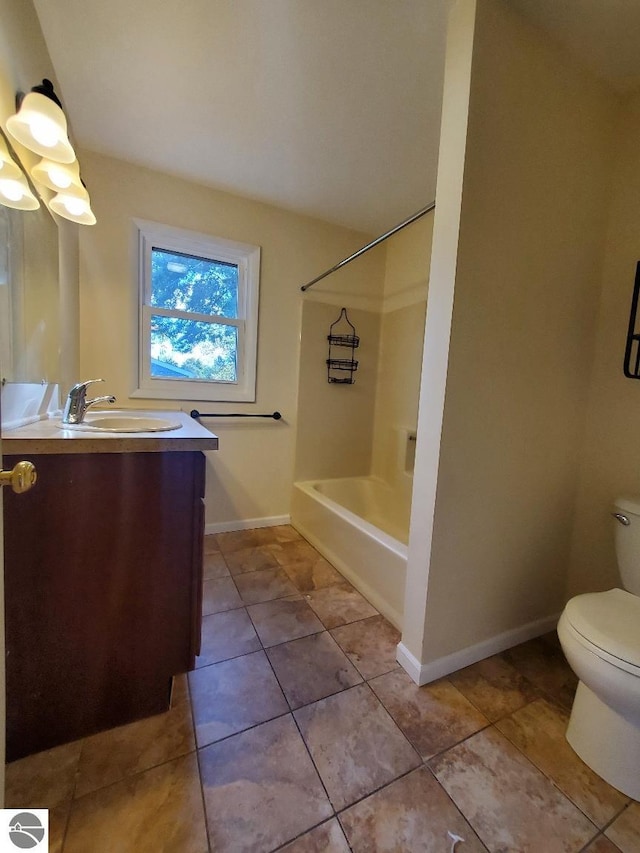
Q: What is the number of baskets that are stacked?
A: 2